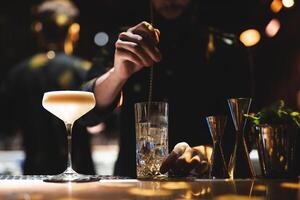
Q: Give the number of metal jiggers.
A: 2